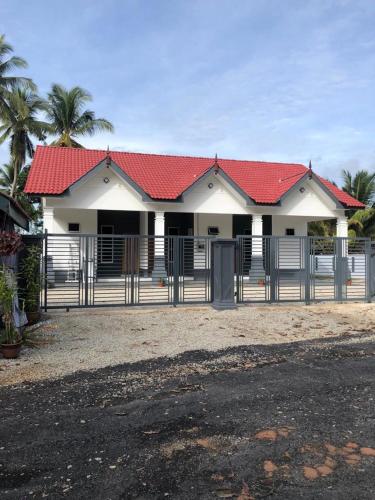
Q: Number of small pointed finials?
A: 3